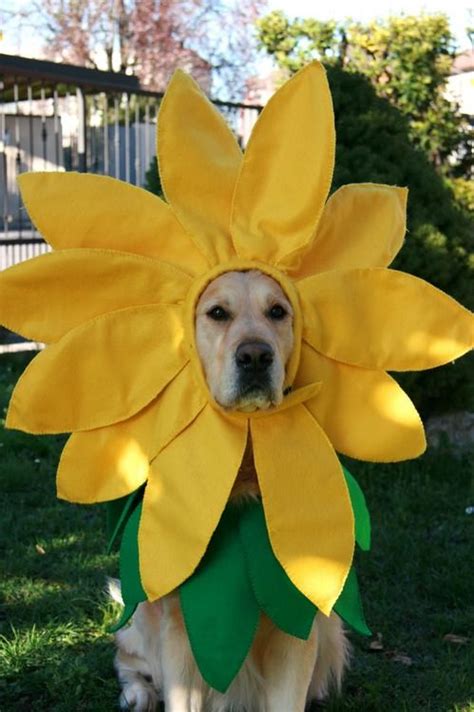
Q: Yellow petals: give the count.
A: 11